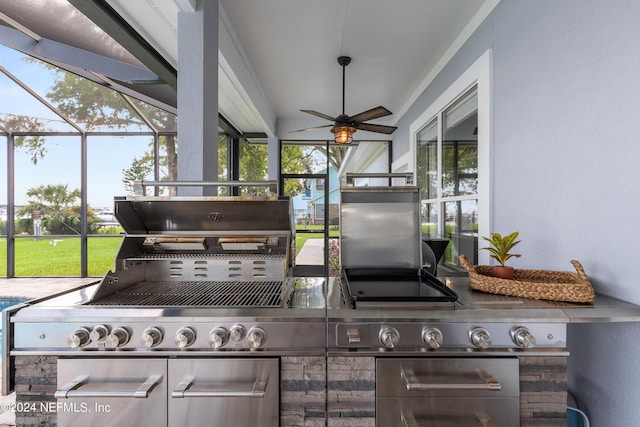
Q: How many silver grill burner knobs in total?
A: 12